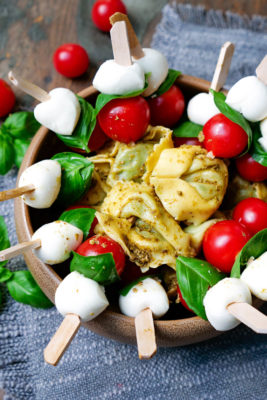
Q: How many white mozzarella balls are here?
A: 12